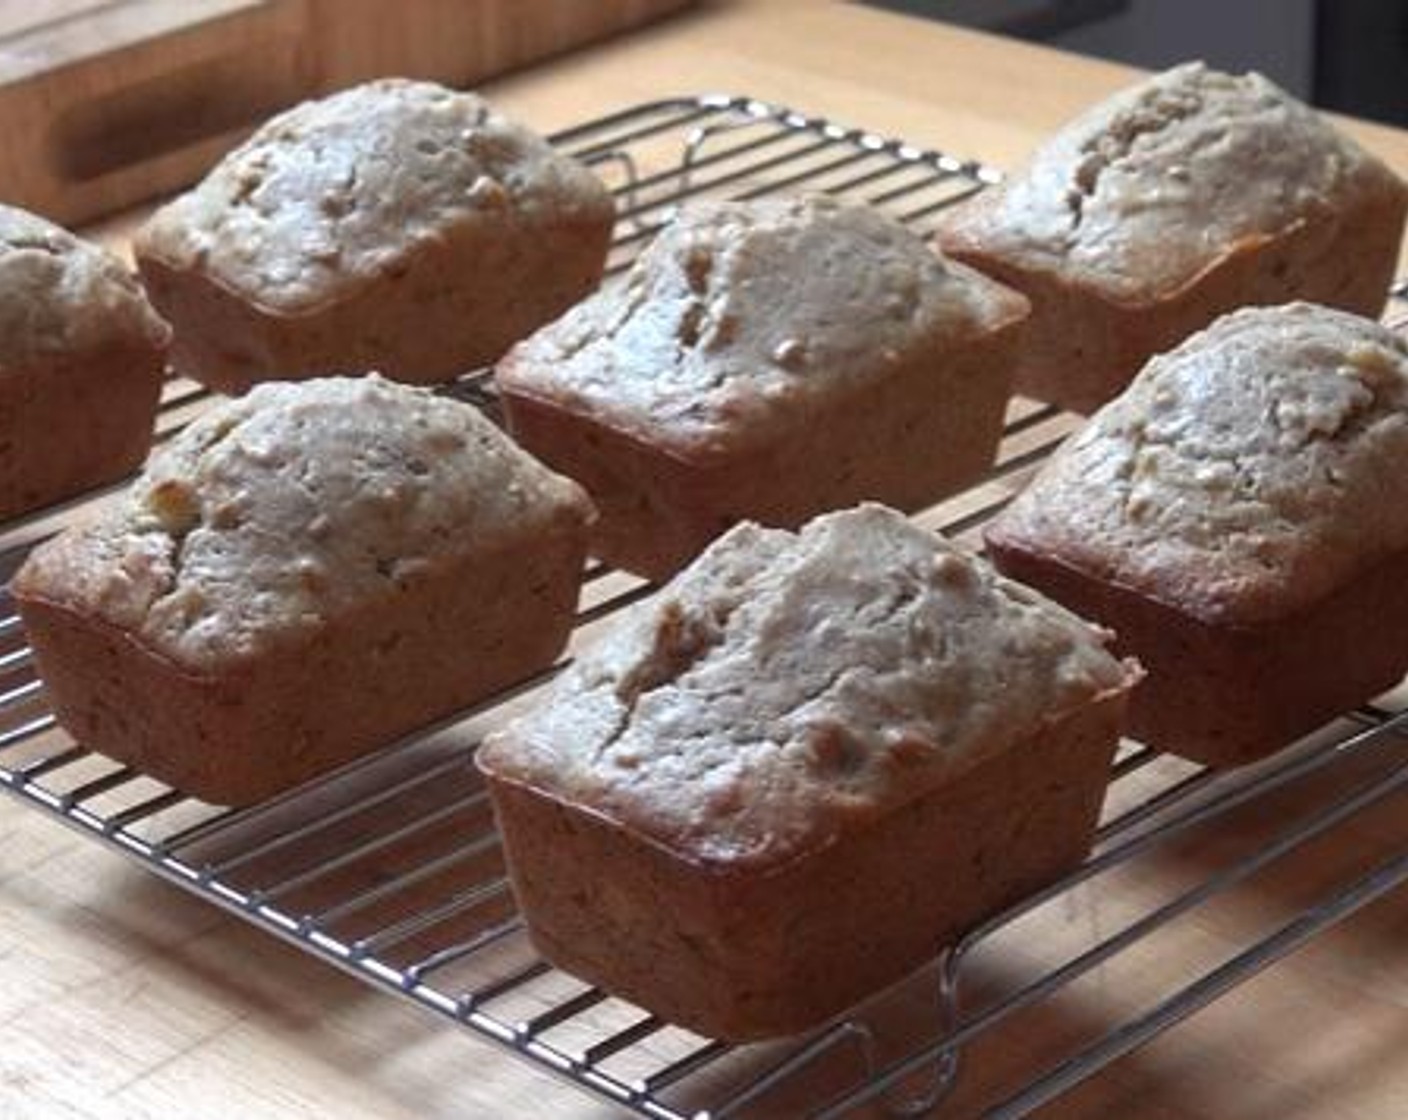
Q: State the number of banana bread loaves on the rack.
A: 7